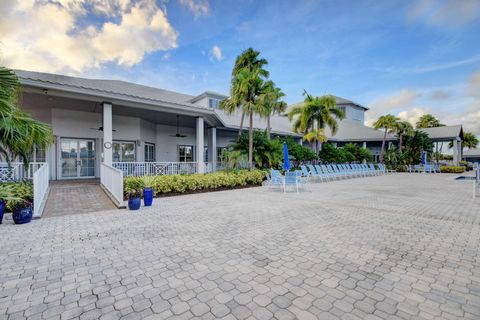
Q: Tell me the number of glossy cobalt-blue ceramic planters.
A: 4